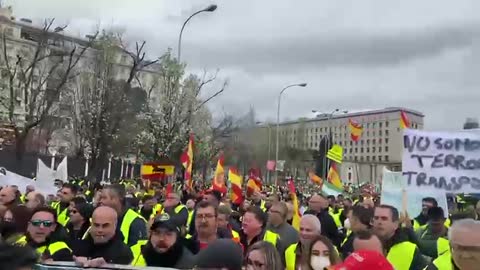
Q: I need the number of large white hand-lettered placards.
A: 1